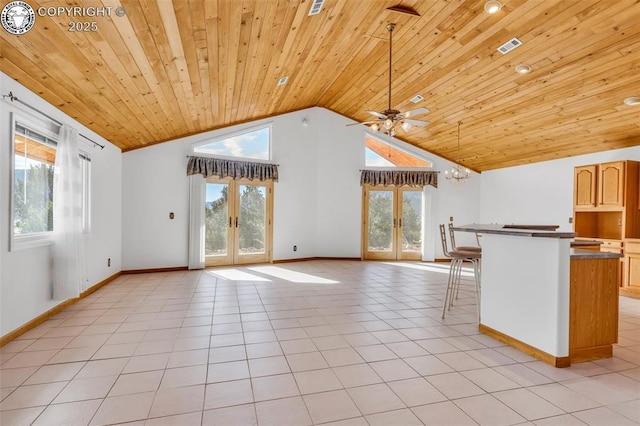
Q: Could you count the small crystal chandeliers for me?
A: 1